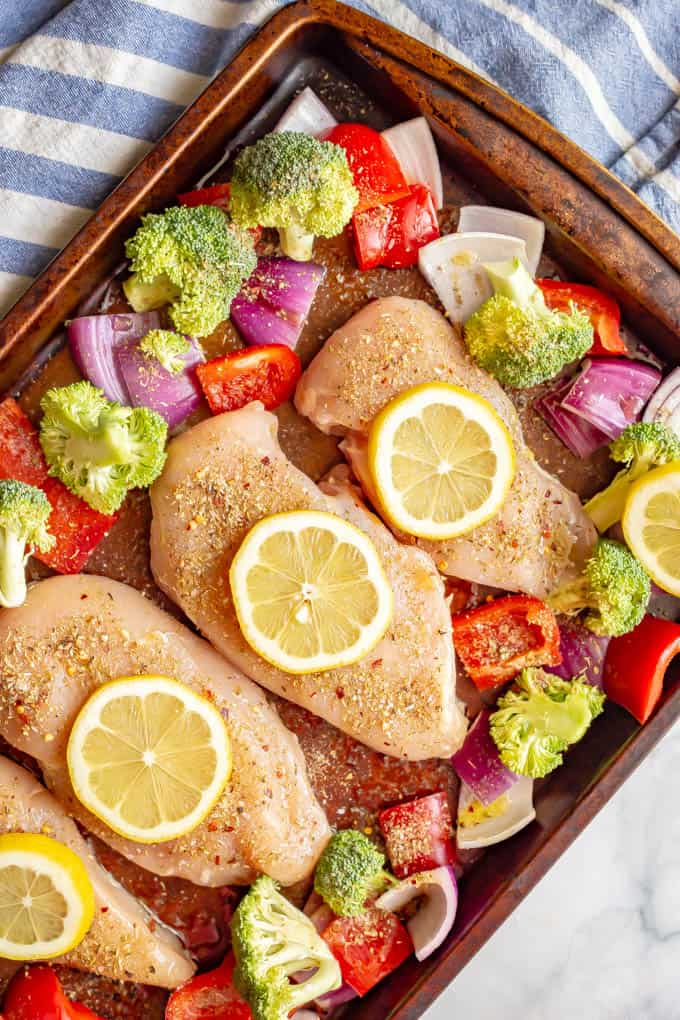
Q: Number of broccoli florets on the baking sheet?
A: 11